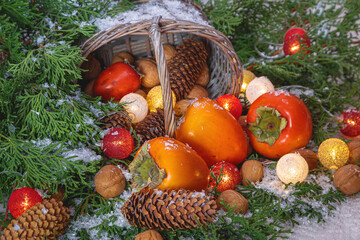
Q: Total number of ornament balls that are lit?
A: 12